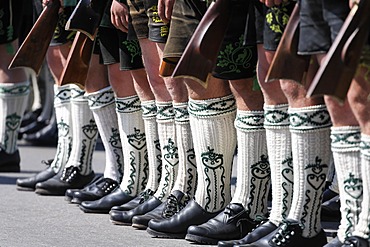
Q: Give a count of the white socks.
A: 14